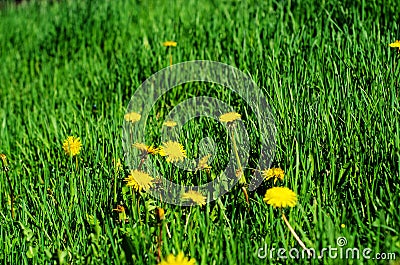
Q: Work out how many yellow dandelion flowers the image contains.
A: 14